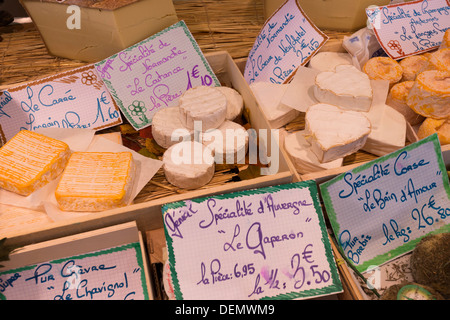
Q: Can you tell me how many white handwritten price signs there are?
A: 7